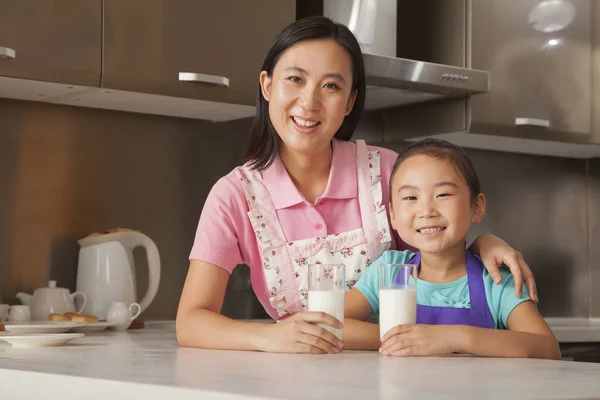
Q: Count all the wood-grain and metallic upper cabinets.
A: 3